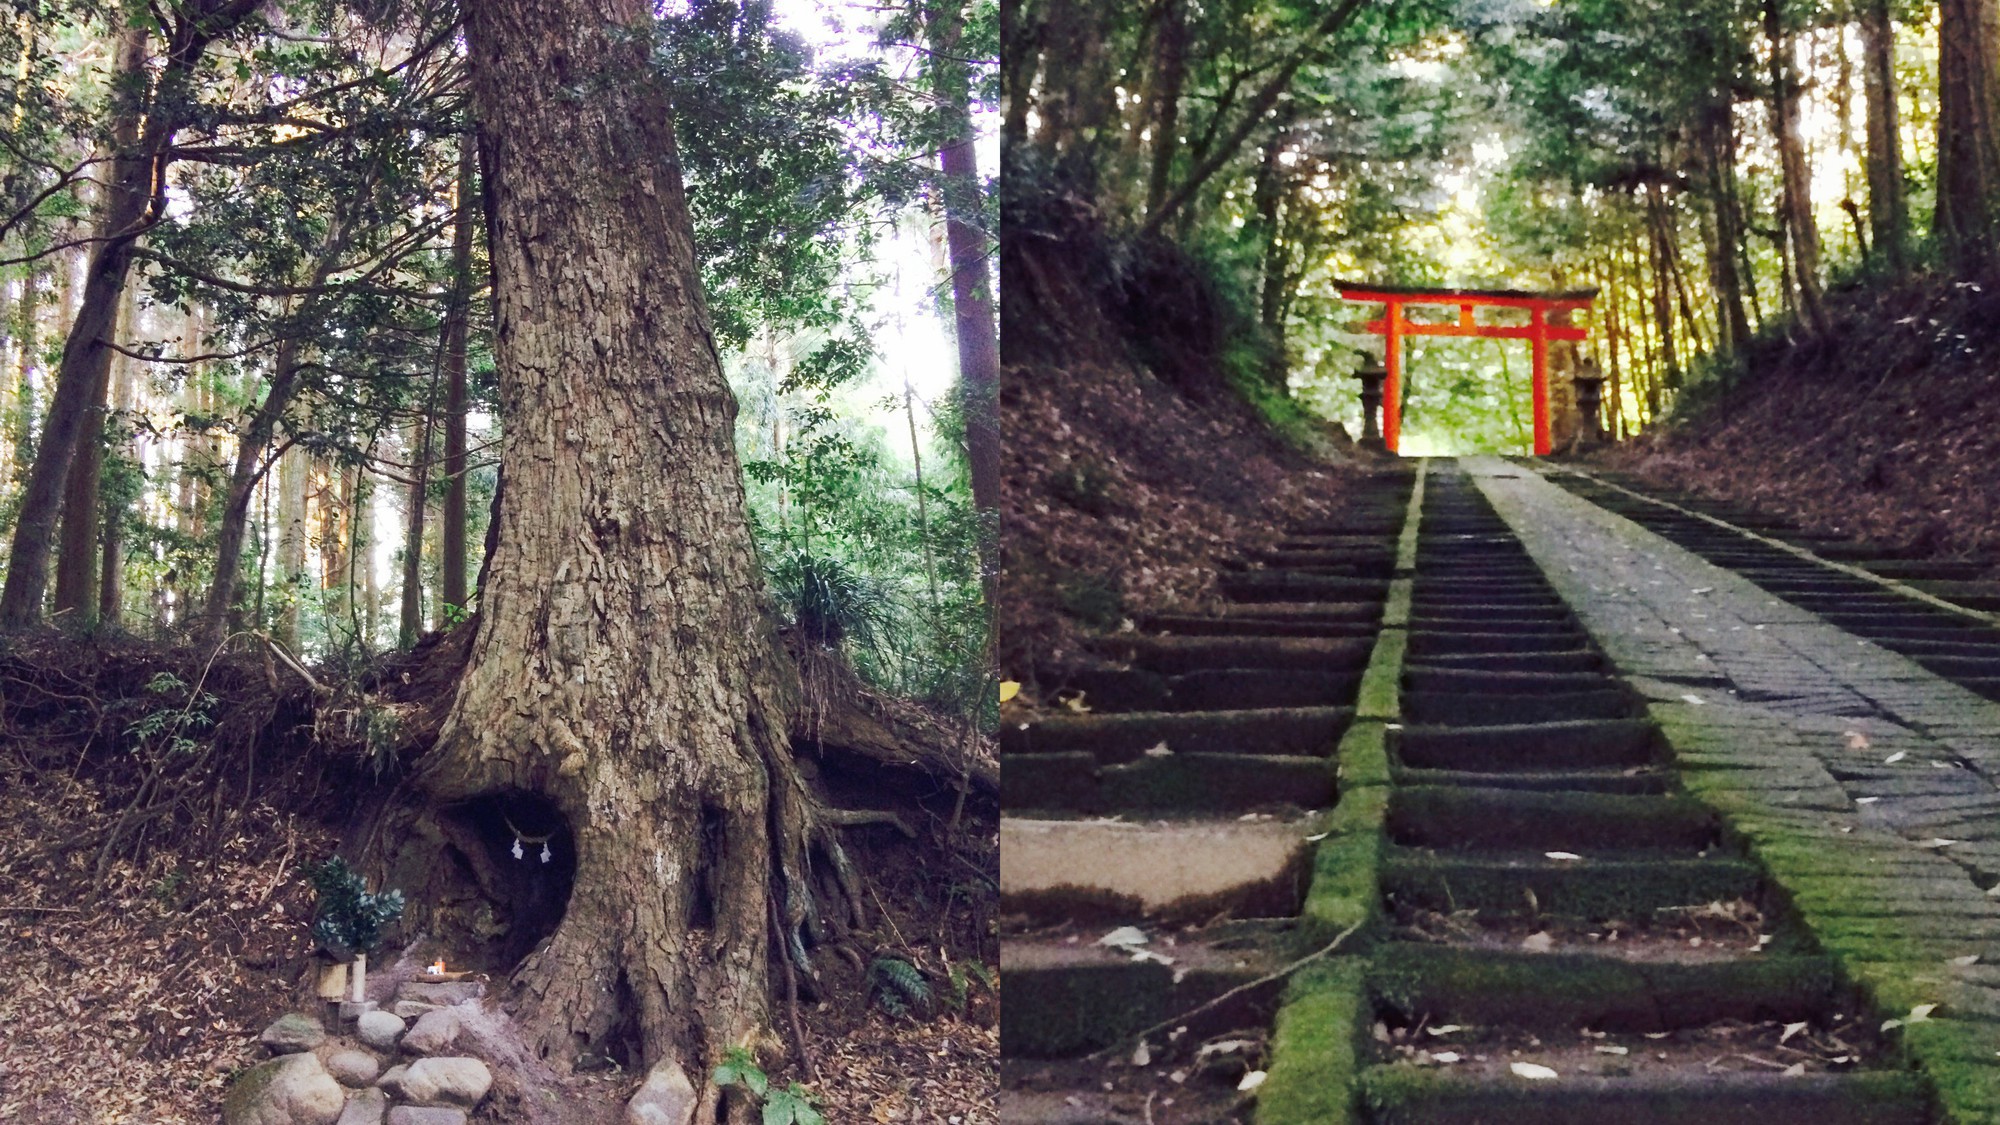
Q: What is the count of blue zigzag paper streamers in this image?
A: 0